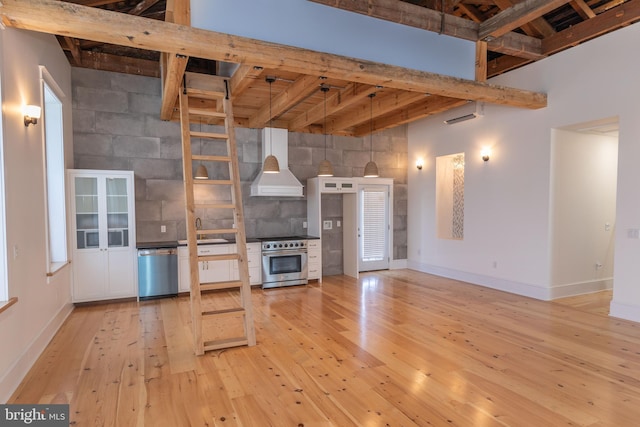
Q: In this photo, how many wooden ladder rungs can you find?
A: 11